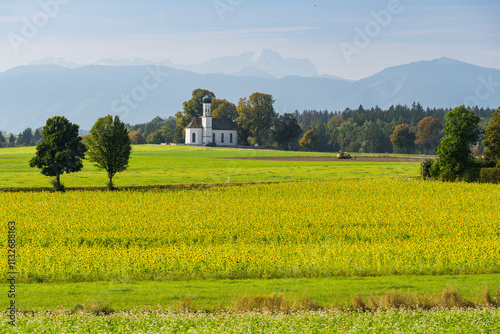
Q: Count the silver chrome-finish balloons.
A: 0